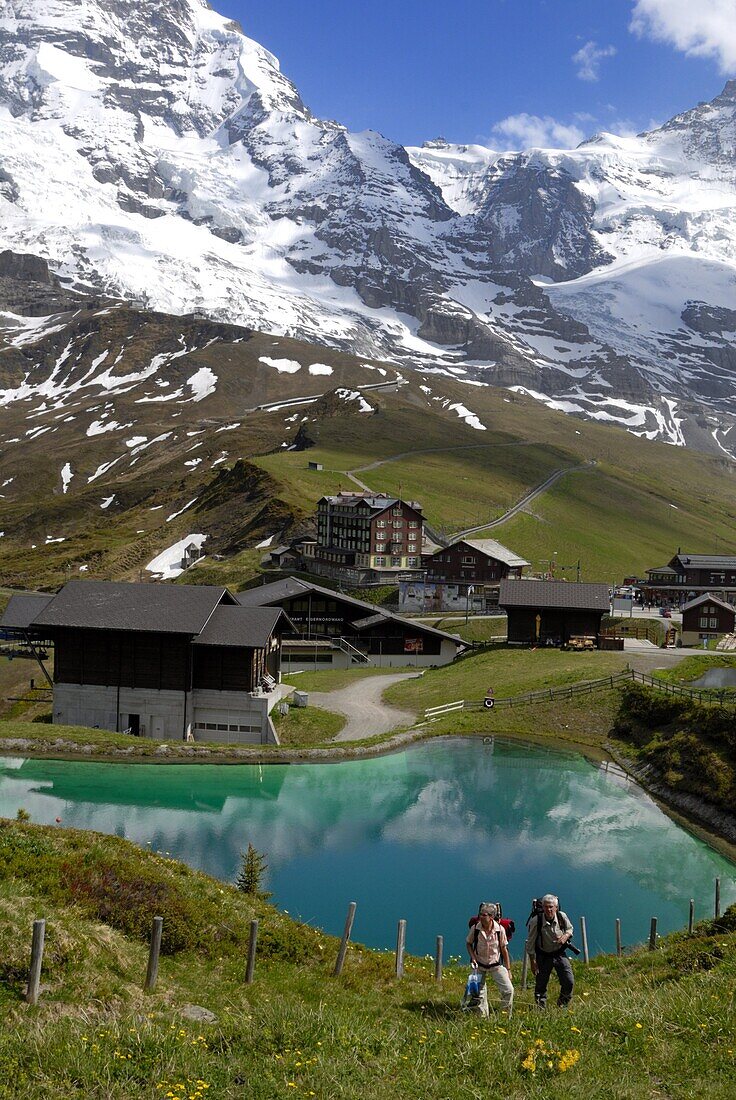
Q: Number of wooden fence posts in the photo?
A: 12